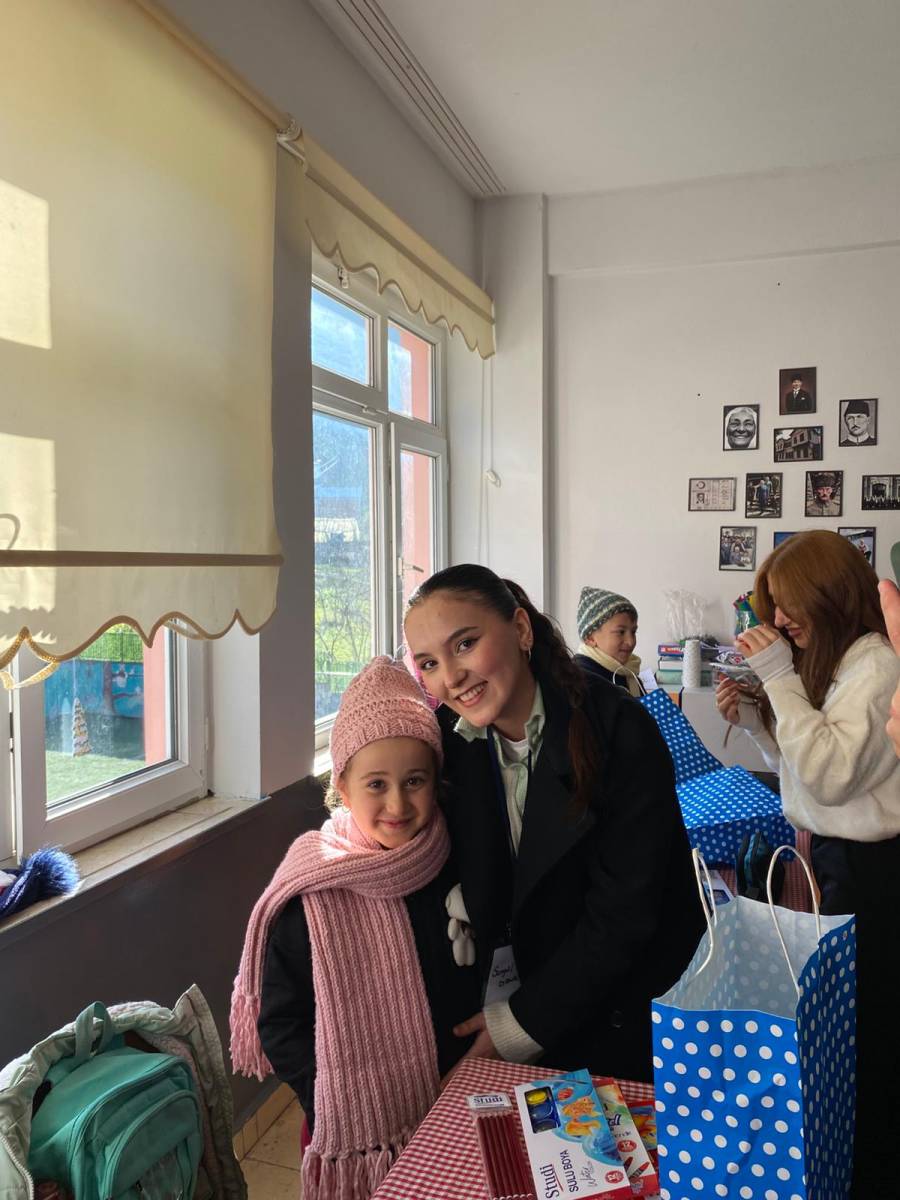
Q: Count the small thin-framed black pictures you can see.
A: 11